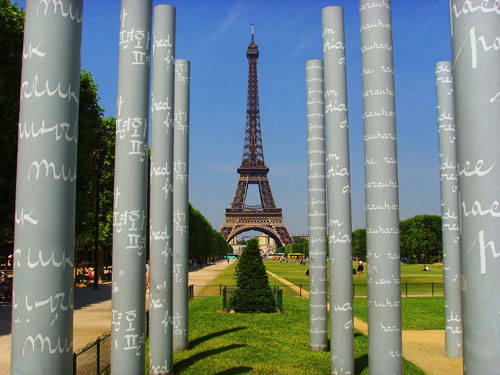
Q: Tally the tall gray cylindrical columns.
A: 9